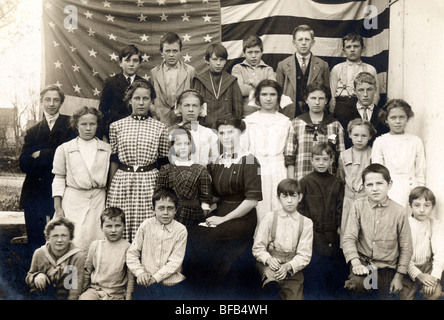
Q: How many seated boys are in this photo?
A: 6